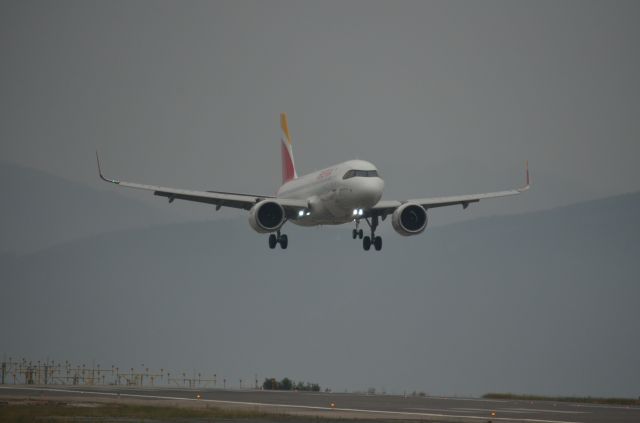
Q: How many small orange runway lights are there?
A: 3